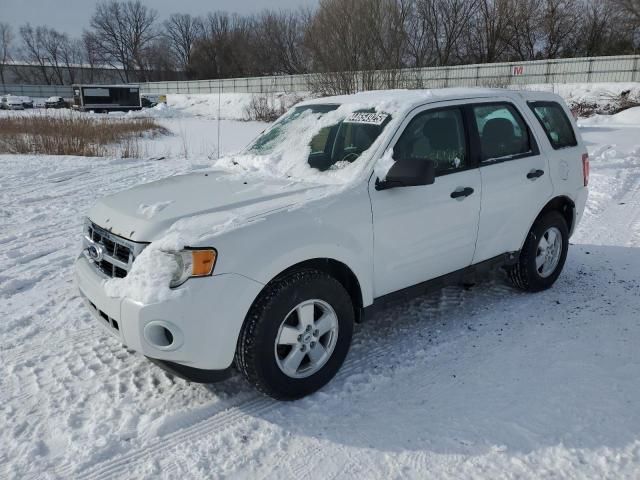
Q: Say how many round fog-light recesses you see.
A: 1